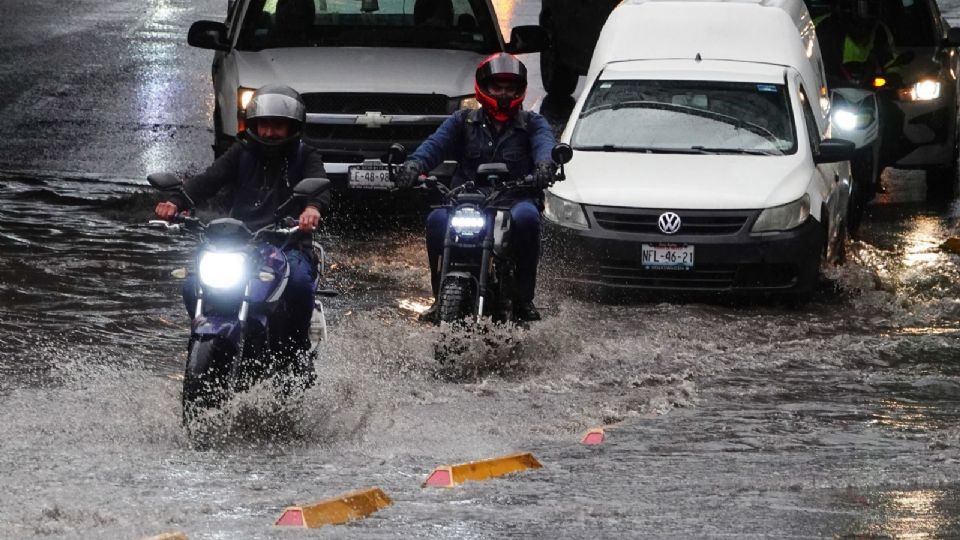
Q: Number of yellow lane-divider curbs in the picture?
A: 4